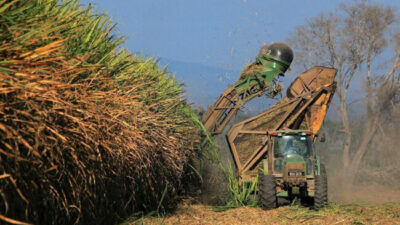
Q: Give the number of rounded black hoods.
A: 1